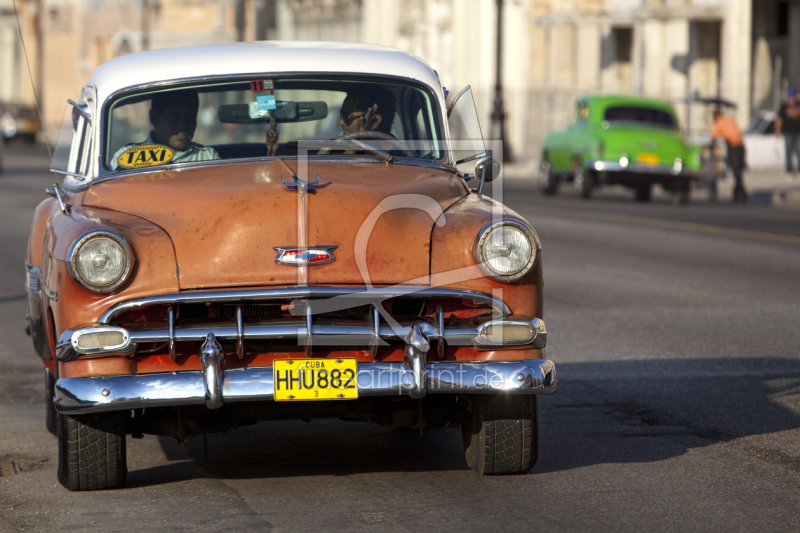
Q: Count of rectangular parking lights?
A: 2